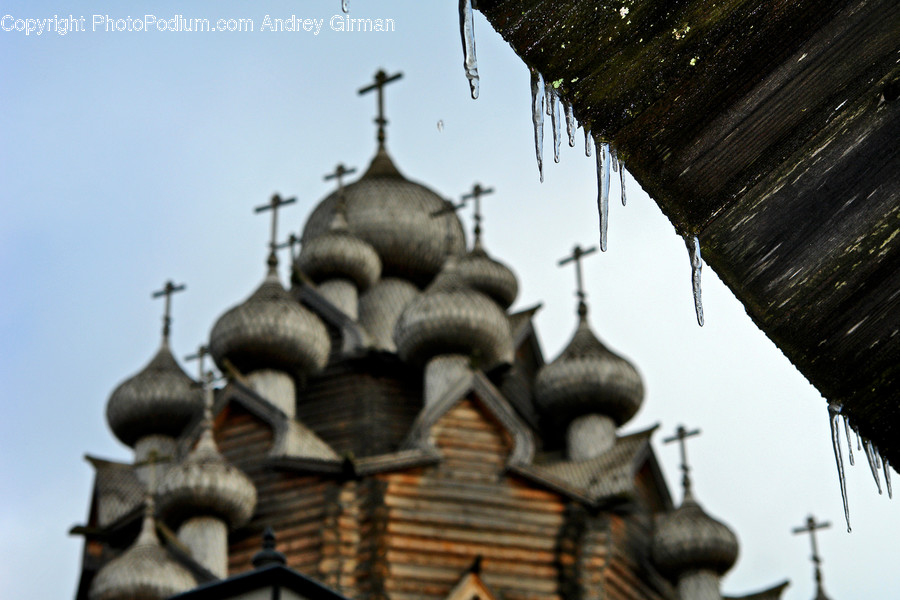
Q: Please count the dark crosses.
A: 13